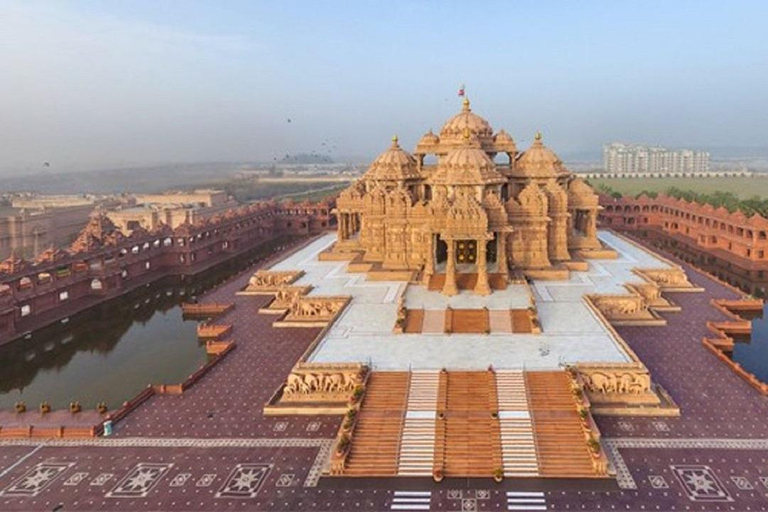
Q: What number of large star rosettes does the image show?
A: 4